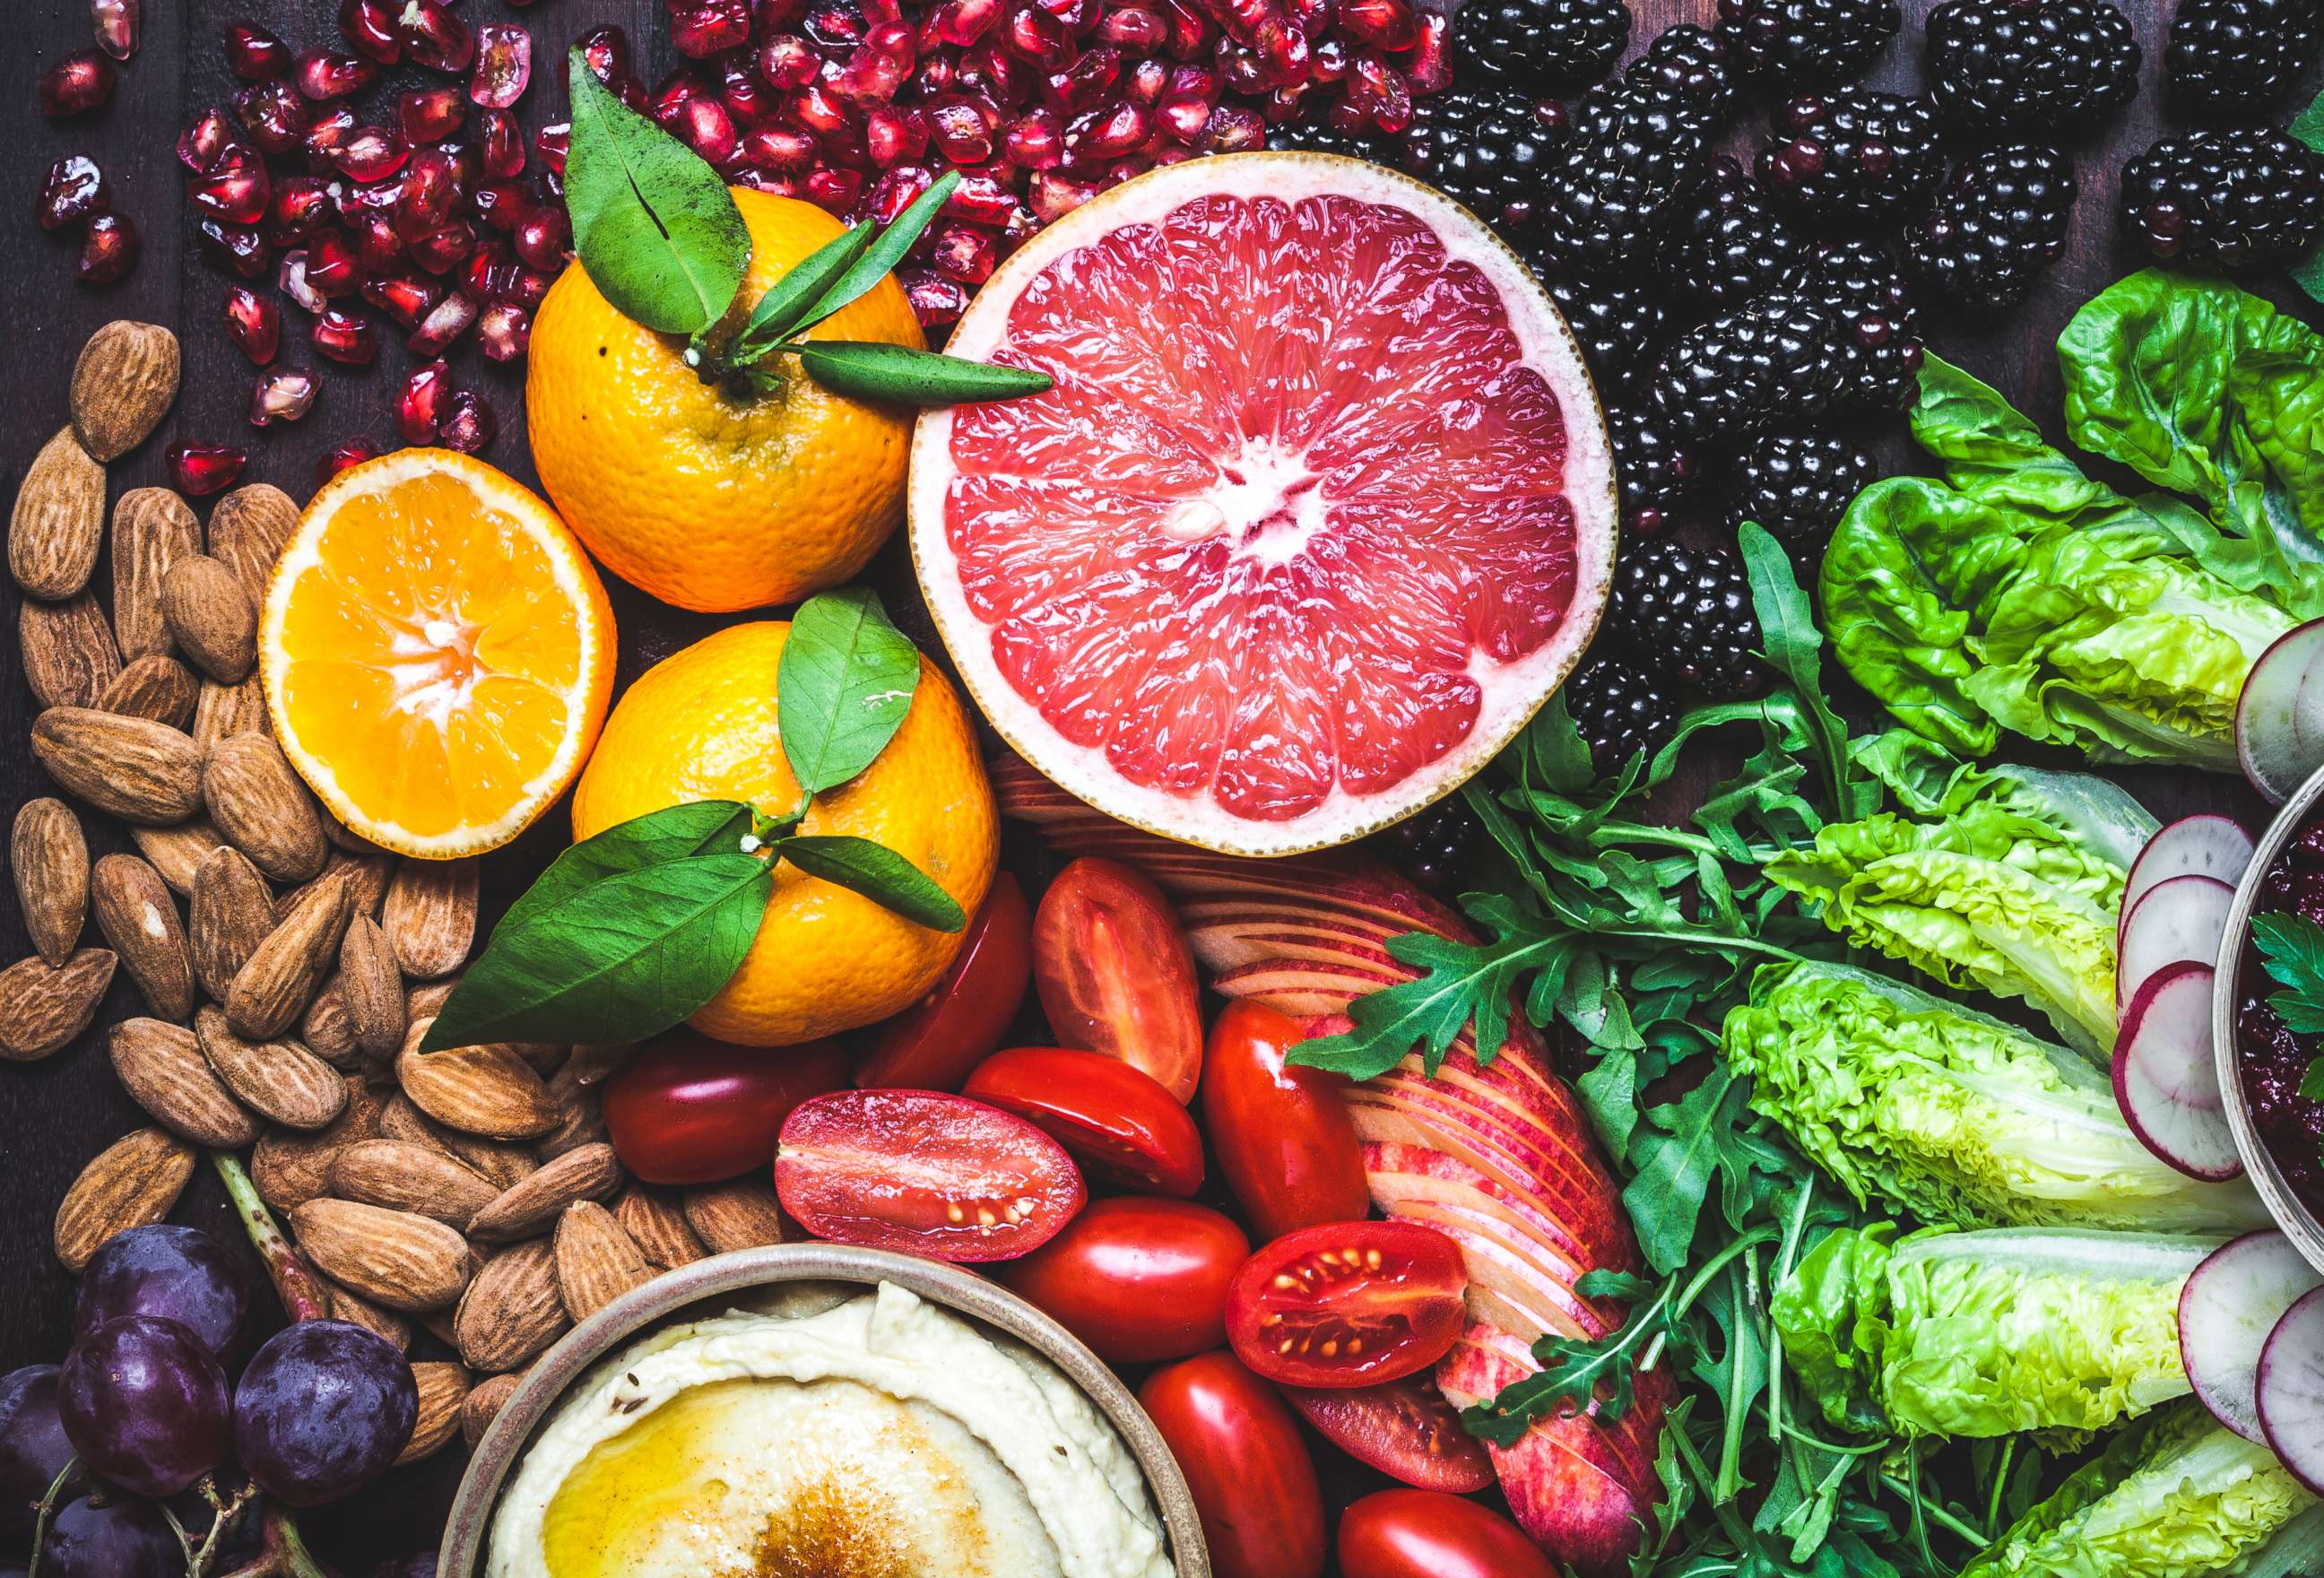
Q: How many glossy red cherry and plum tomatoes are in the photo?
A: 11